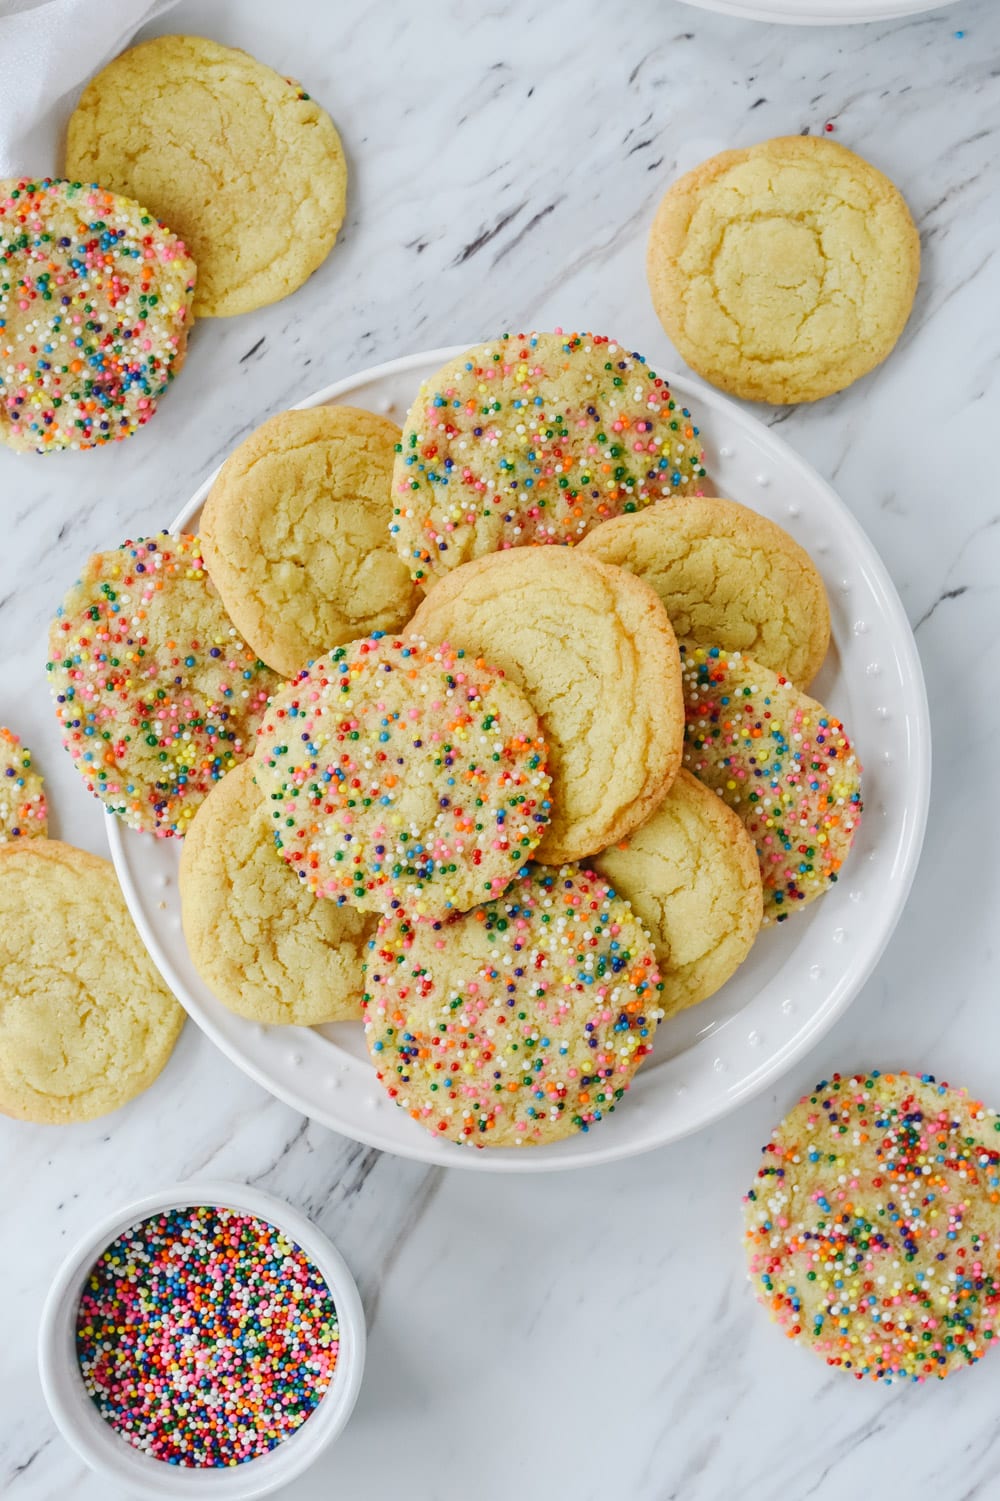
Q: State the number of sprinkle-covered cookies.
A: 8